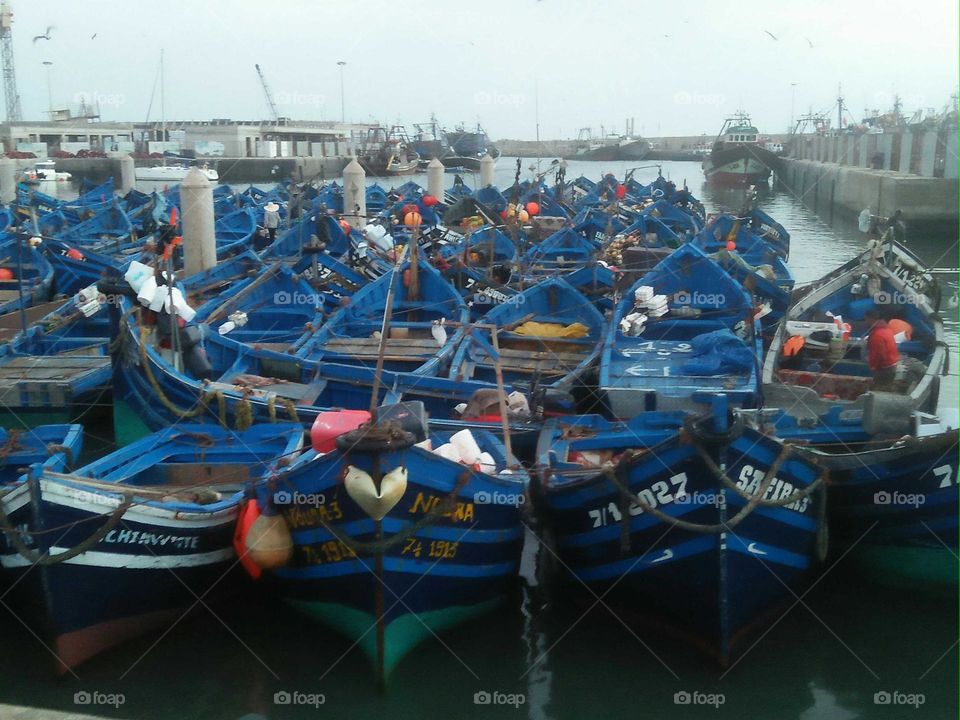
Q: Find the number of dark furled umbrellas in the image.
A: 0